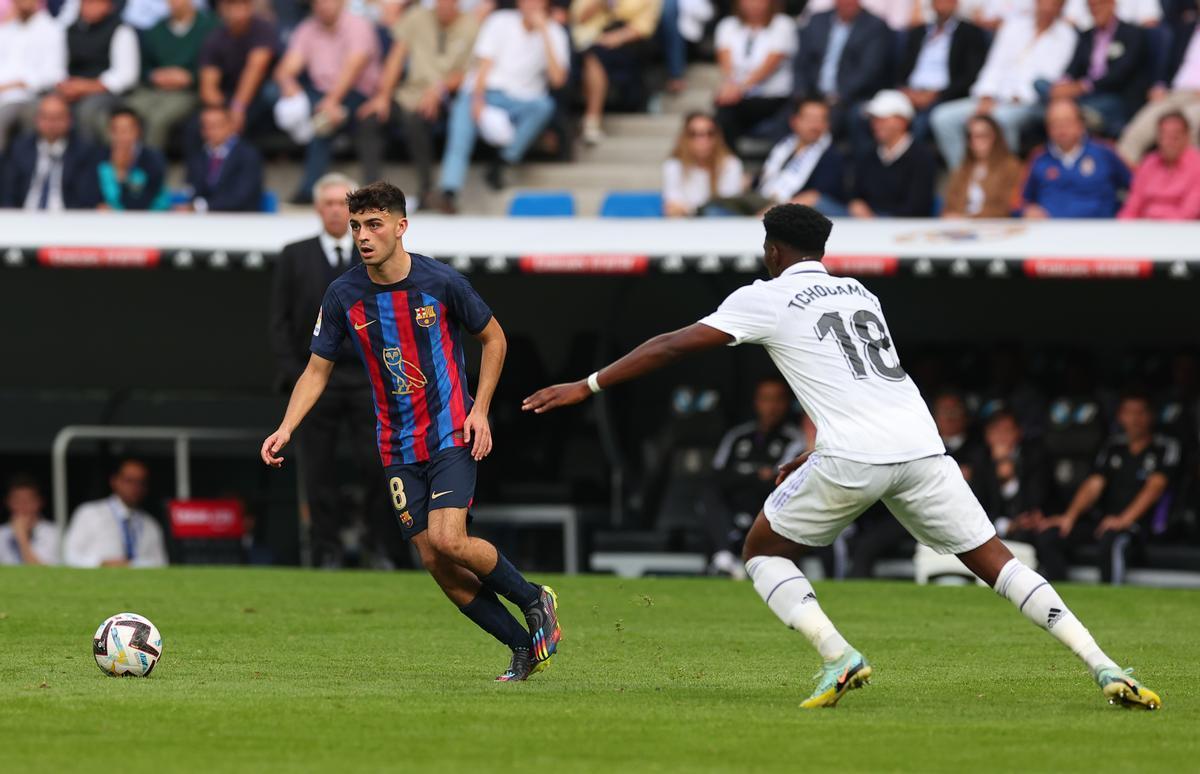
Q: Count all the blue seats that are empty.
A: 2